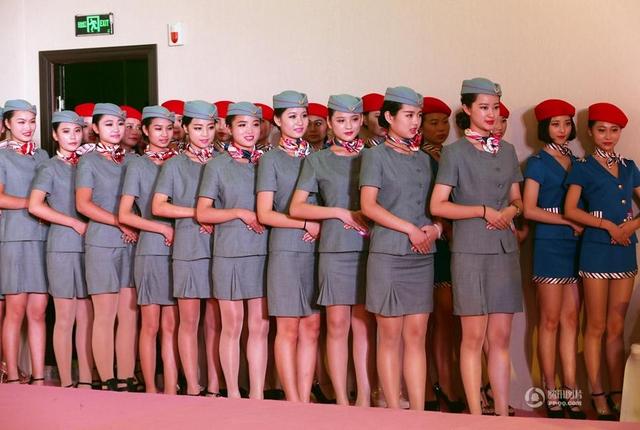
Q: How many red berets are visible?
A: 11